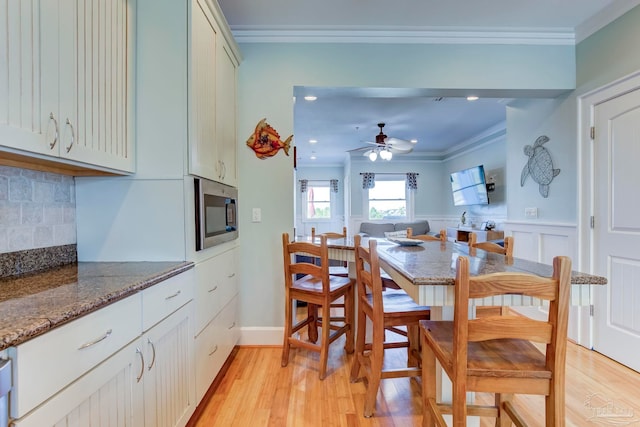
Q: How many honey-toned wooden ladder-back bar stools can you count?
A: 6